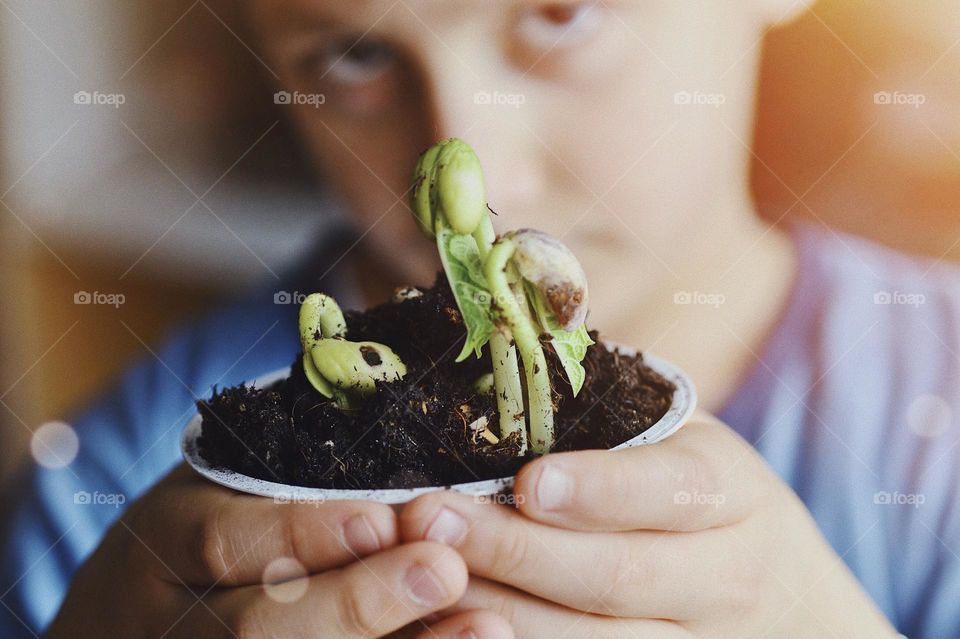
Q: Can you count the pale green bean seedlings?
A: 3